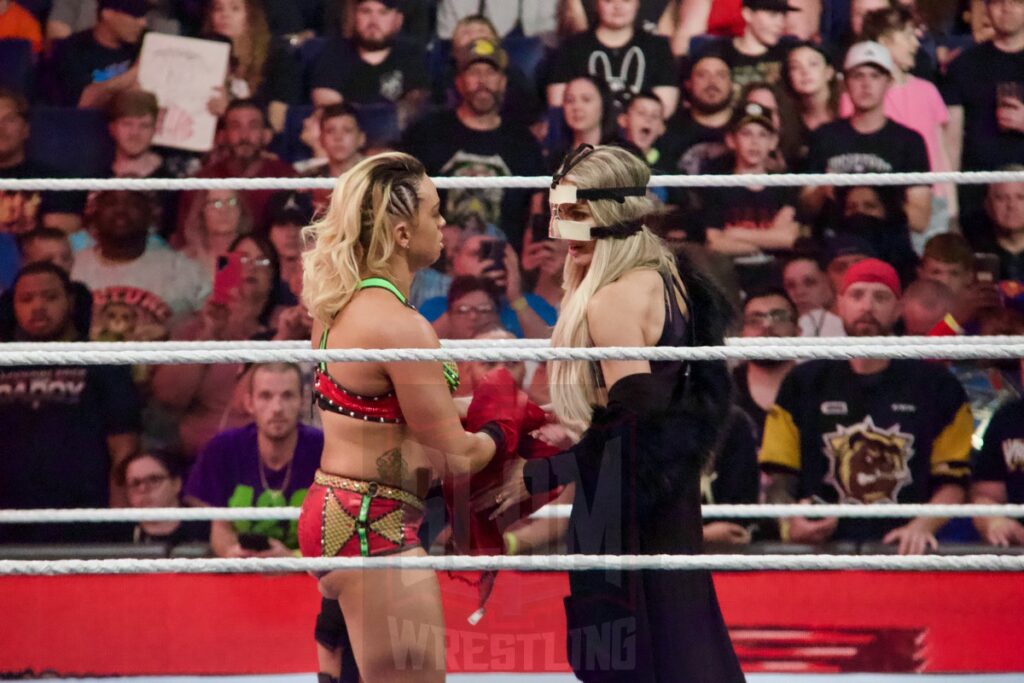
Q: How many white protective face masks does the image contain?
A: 1